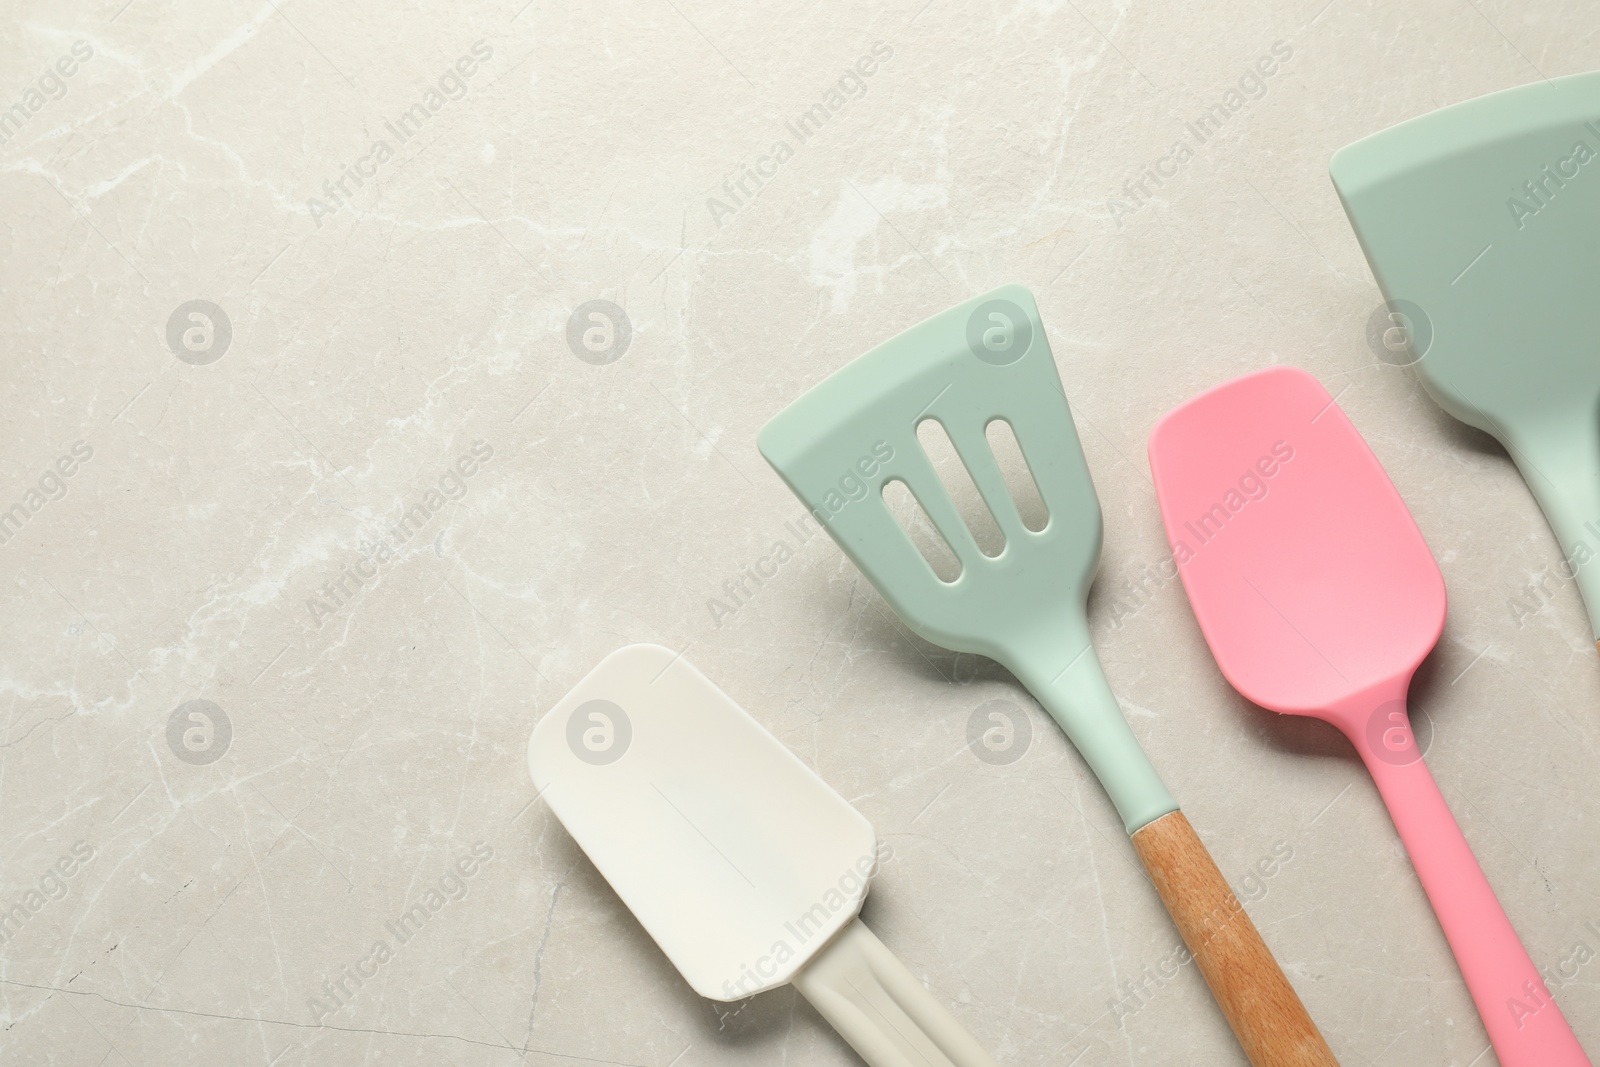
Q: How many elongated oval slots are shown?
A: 3